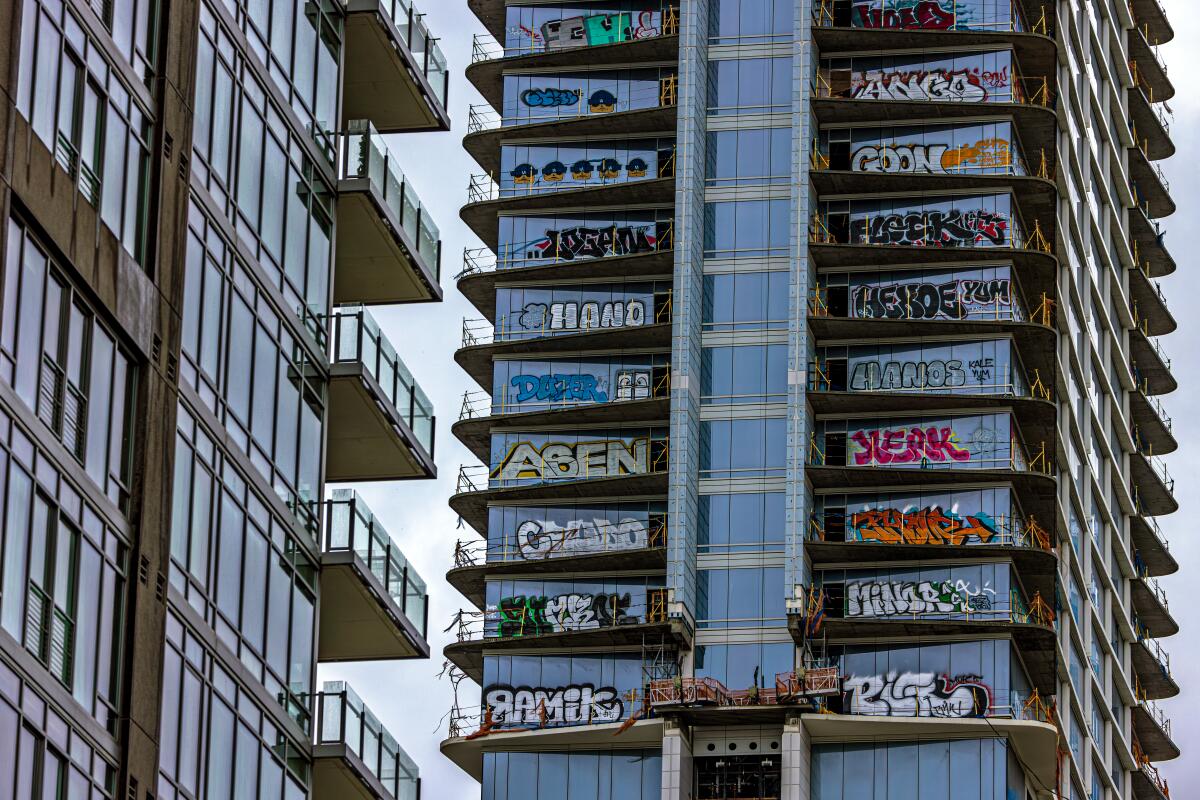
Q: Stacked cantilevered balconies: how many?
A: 5